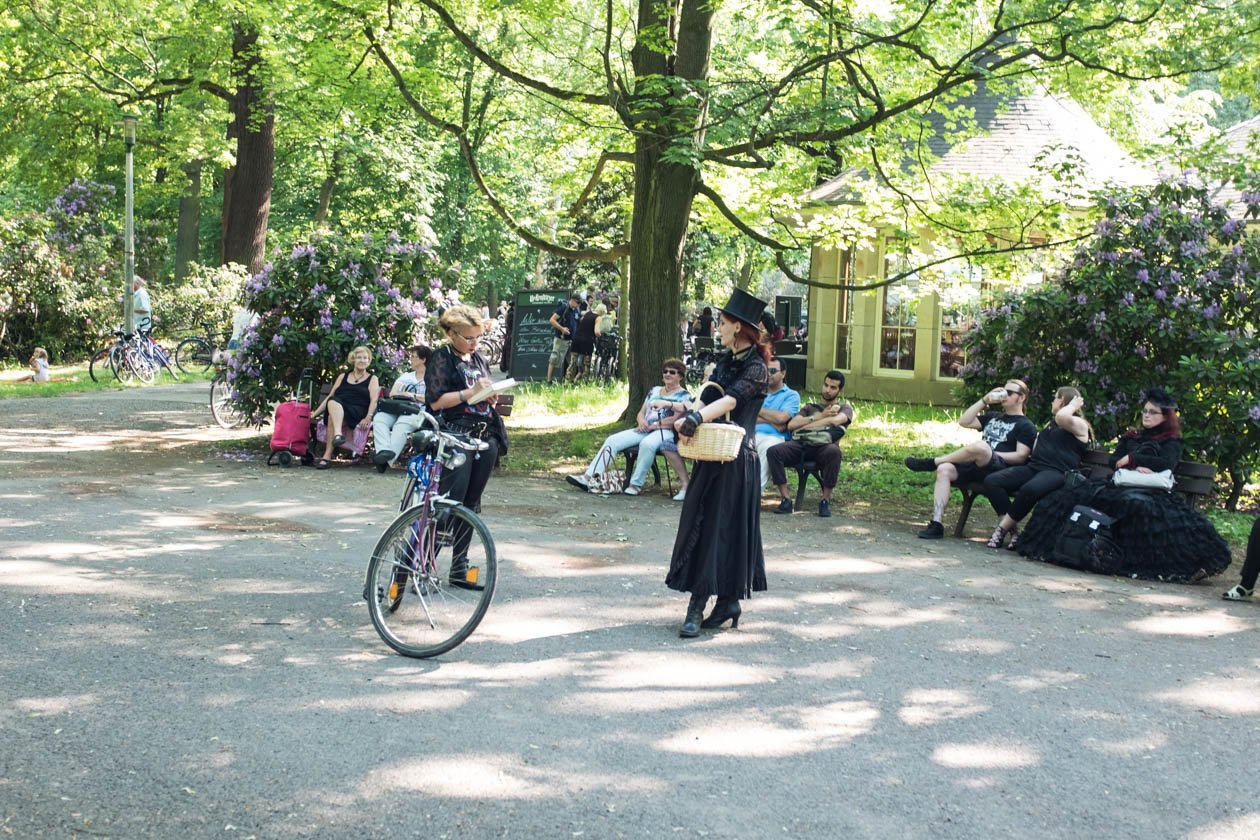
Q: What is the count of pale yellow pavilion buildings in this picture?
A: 1